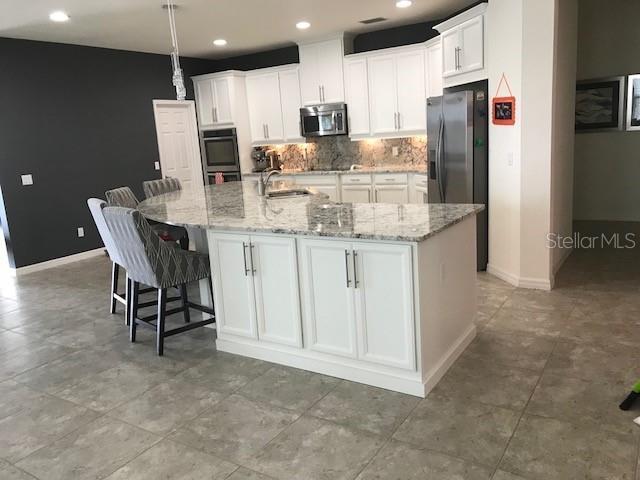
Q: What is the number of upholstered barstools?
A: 4